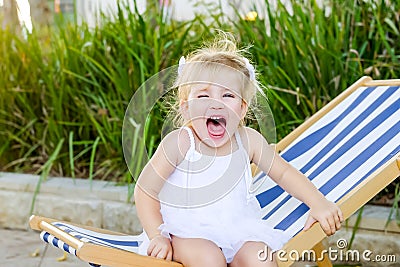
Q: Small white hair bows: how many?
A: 2